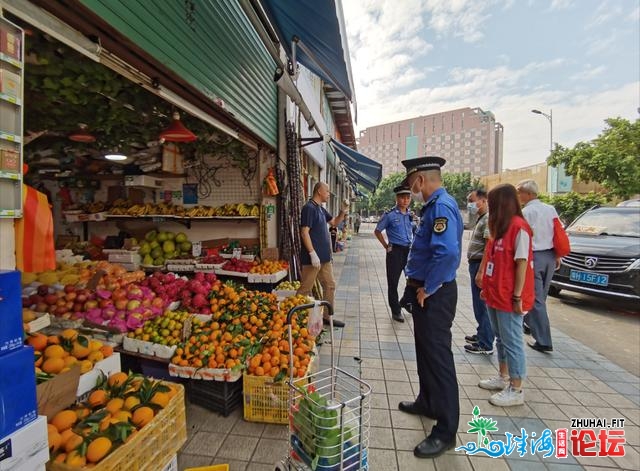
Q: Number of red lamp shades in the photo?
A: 2